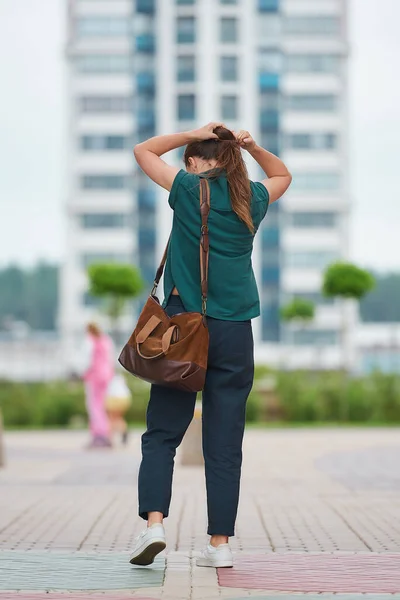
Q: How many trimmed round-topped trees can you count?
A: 3